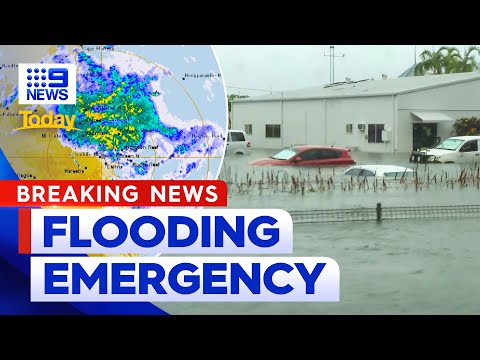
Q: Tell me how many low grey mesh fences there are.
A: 1